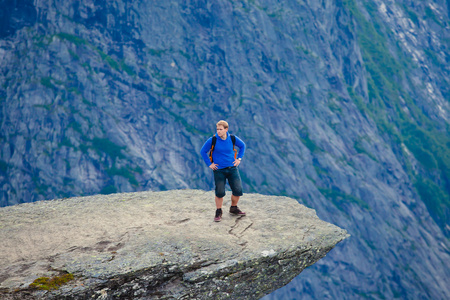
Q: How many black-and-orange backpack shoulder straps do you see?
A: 2